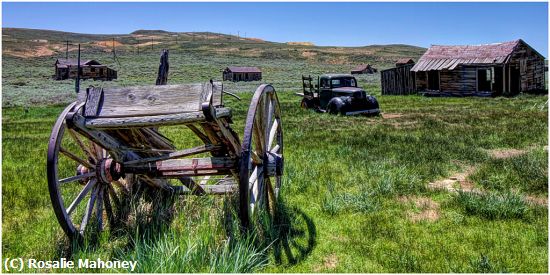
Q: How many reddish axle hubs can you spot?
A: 1